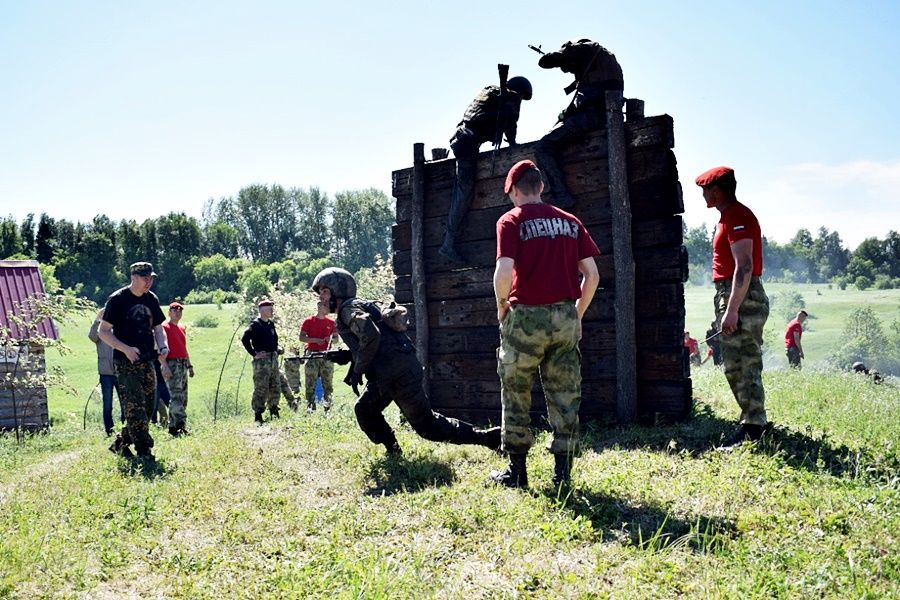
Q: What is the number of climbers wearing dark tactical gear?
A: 2